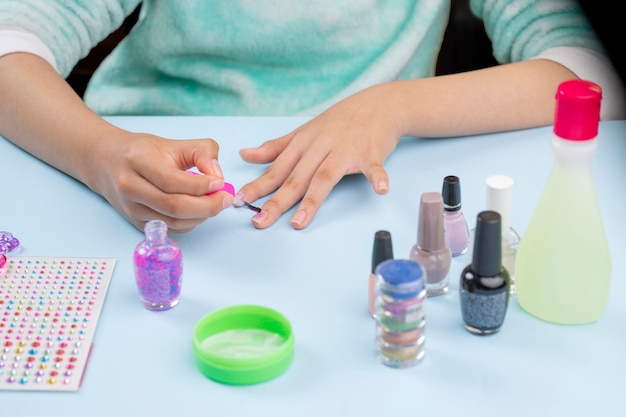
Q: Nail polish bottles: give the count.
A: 6